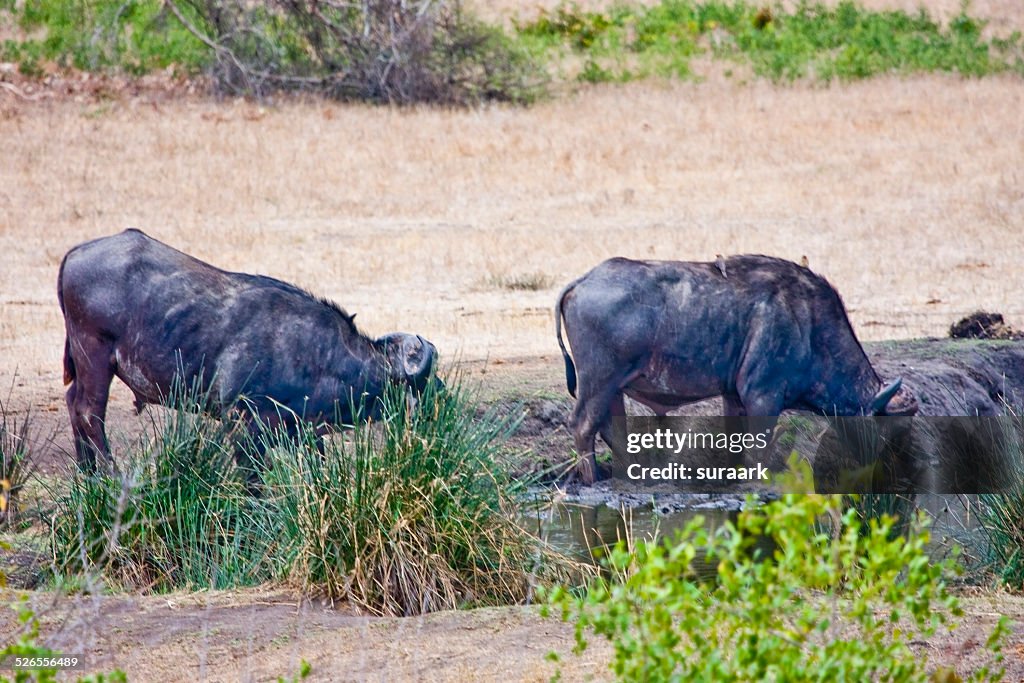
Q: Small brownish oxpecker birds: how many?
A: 2